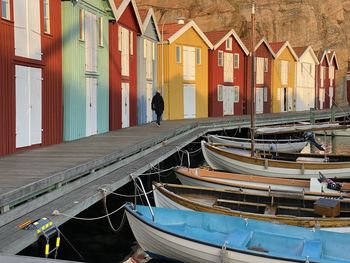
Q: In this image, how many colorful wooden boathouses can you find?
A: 11